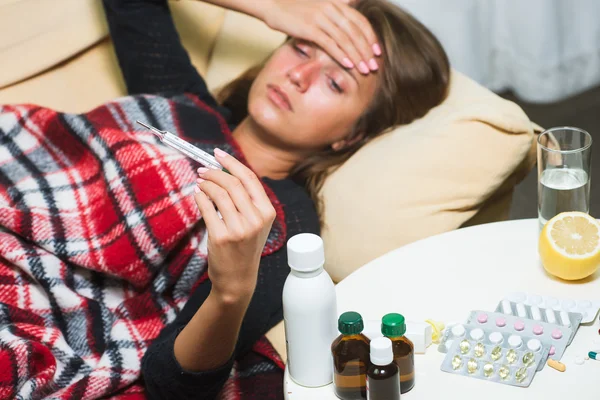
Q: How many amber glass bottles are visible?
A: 3